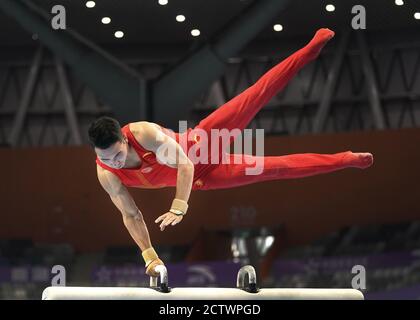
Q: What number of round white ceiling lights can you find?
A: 10